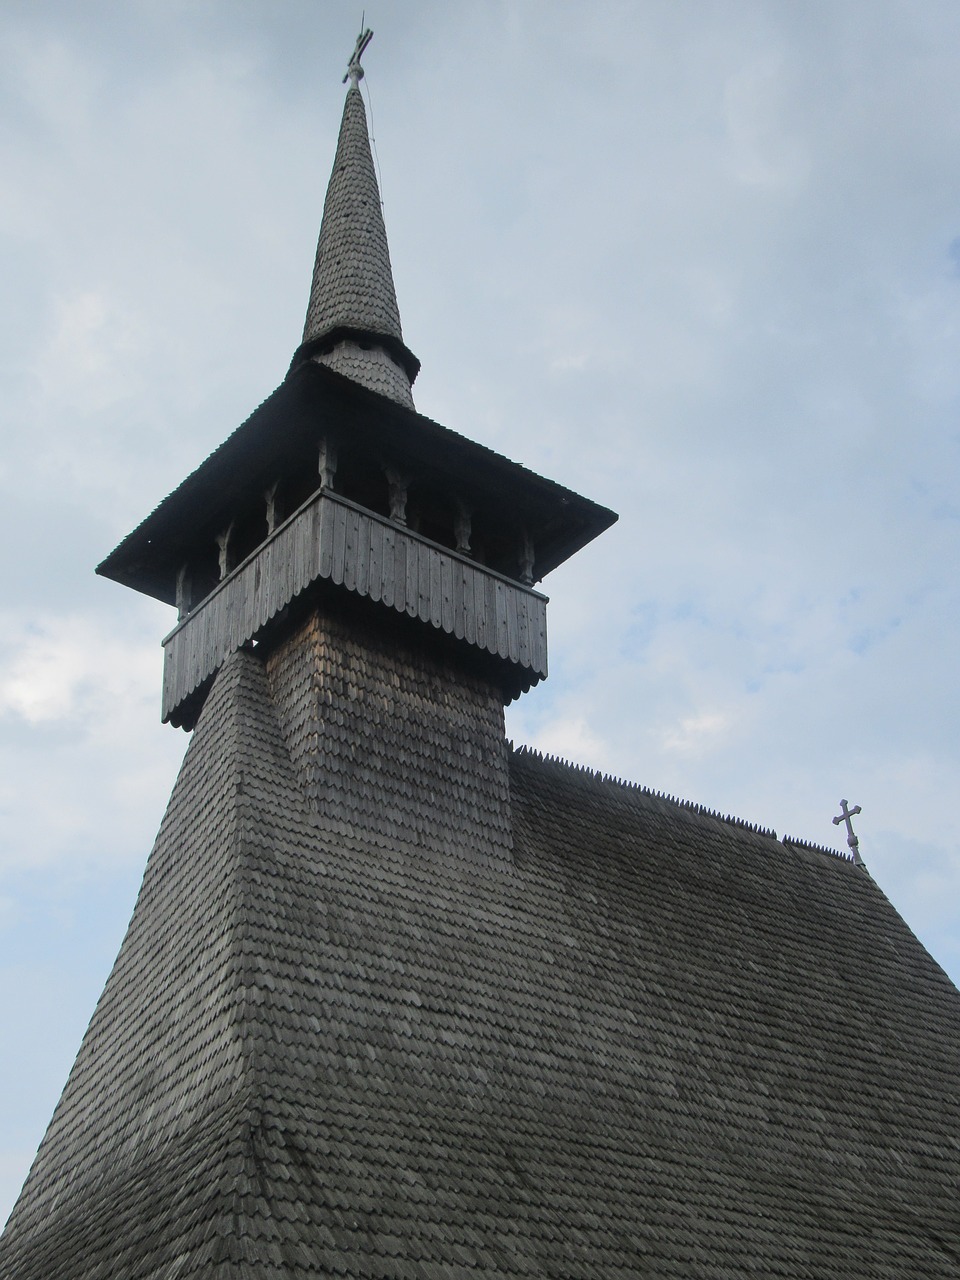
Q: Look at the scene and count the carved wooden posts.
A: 7